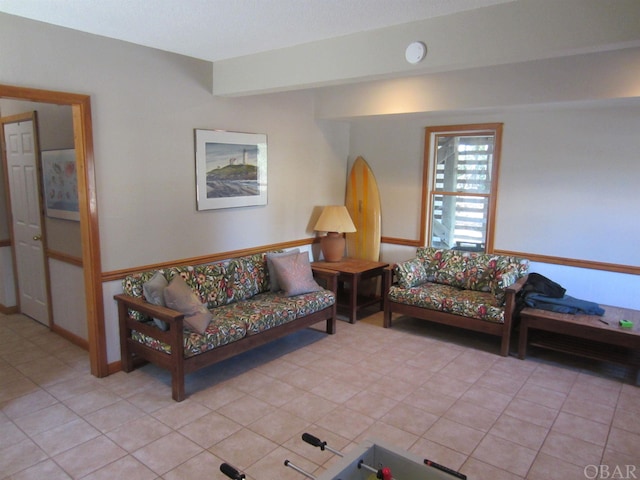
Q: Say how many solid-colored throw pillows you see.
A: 4